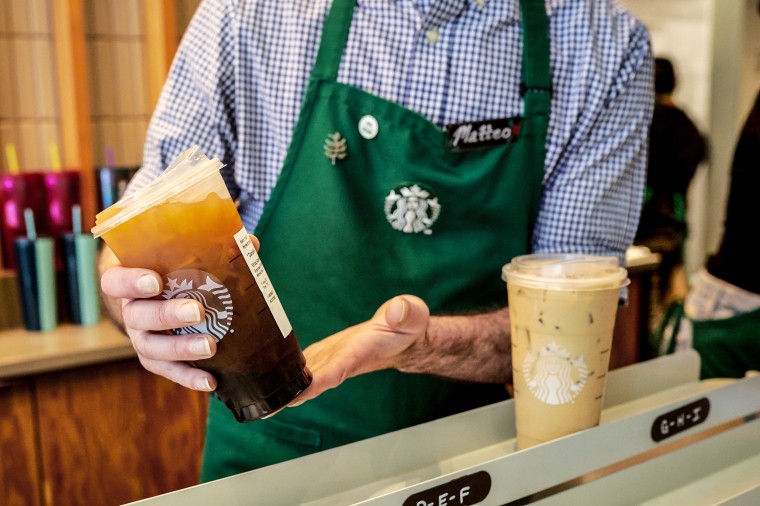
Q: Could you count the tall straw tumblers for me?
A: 5